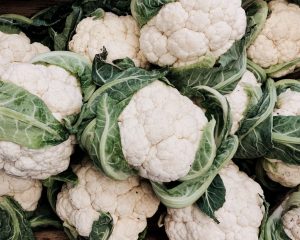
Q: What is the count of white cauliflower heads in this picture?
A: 14